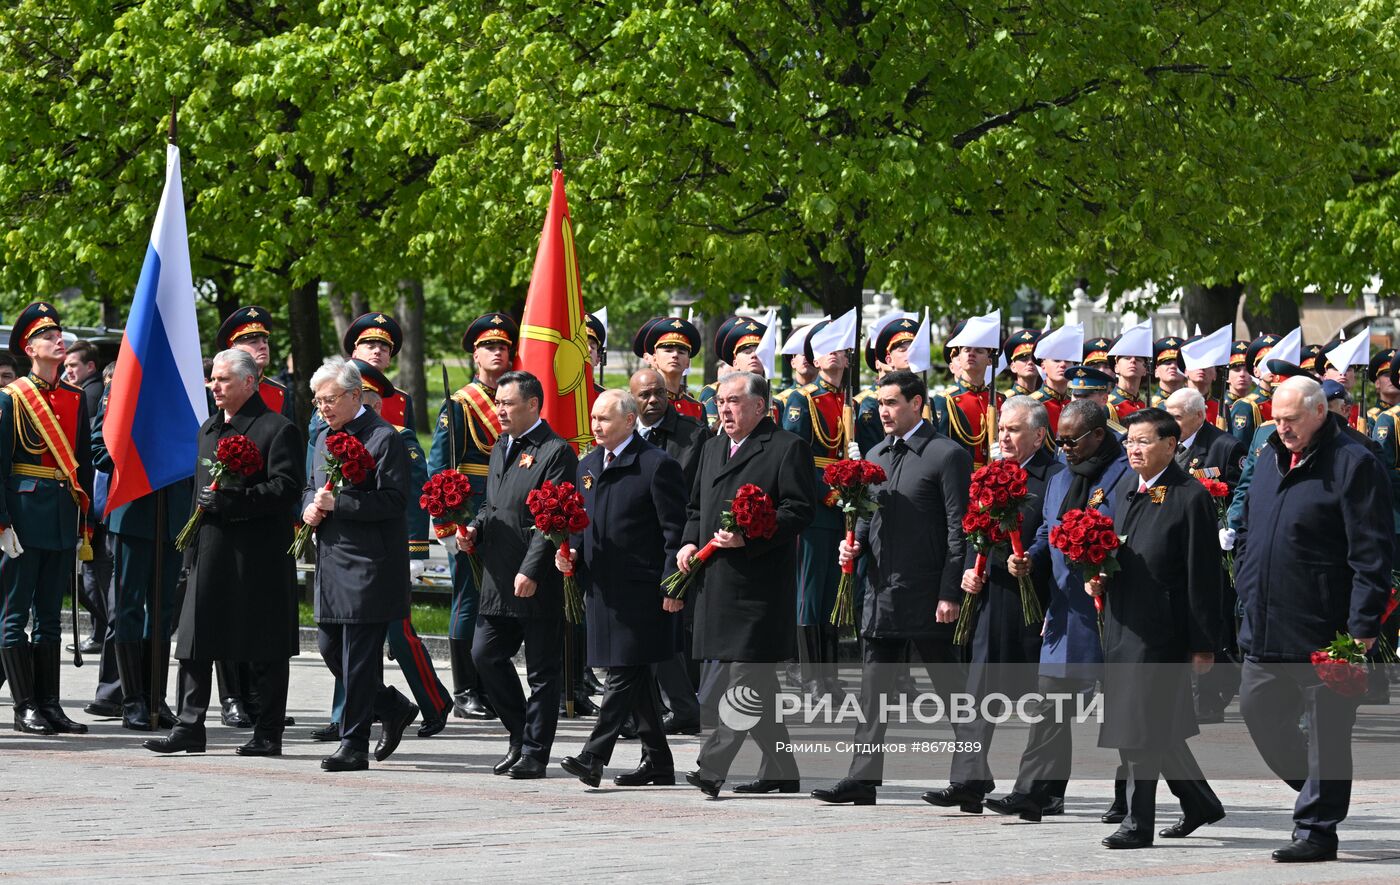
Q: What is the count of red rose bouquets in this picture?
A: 10